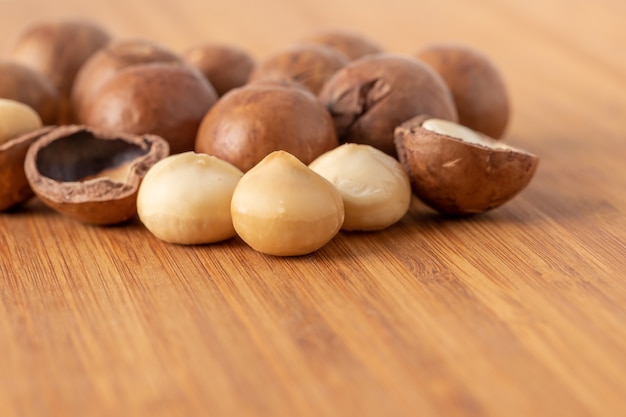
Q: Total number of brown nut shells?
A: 13